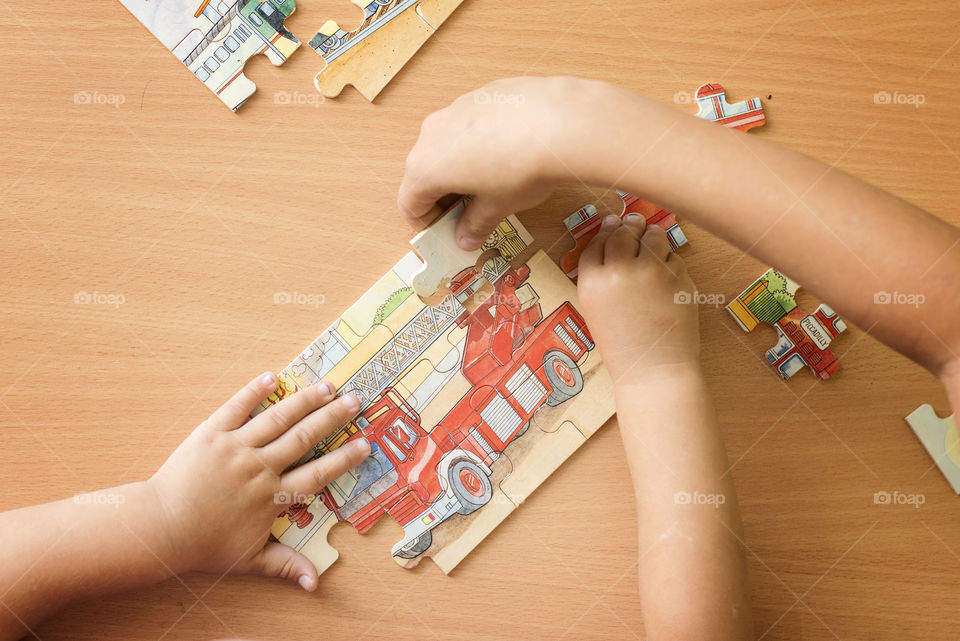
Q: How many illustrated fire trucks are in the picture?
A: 1